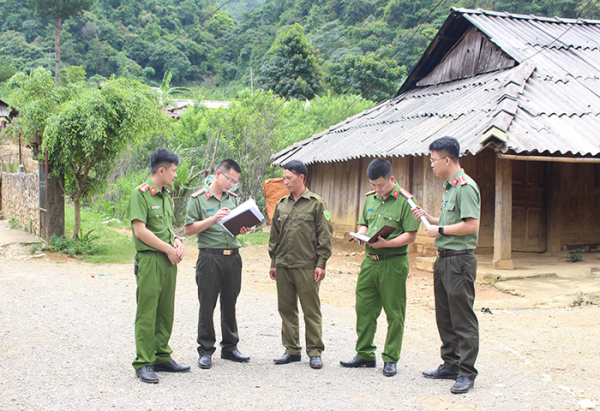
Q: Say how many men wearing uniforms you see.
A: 5